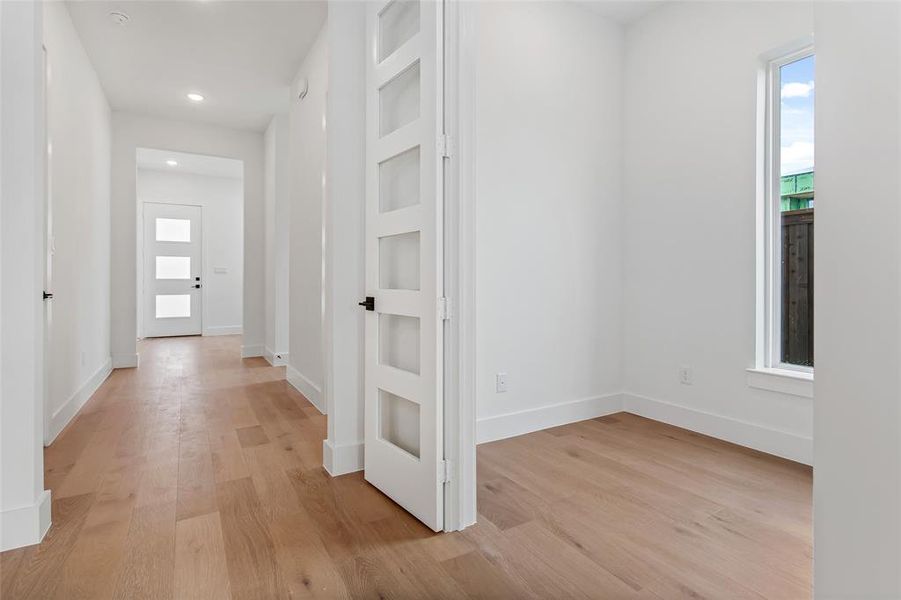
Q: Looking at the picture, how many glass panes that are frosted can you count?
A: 9